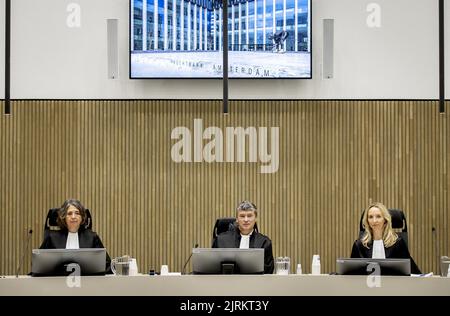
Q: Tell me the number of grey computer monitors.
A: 3